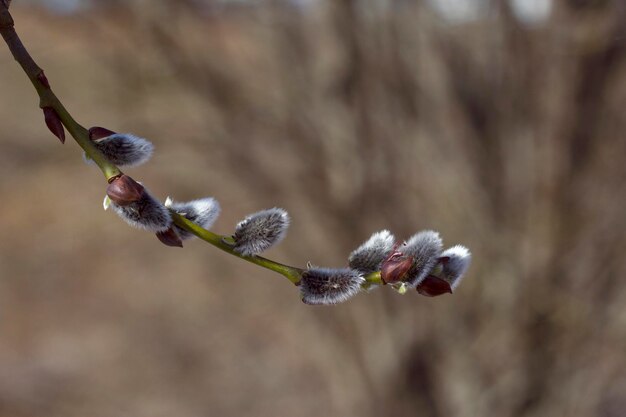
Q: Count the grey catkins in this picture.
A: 8